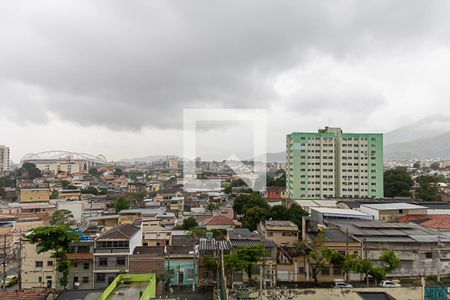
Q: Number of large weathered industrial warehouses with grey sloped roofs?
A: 1